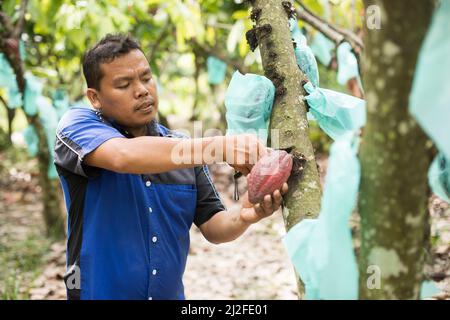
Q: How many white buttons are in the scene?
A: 5